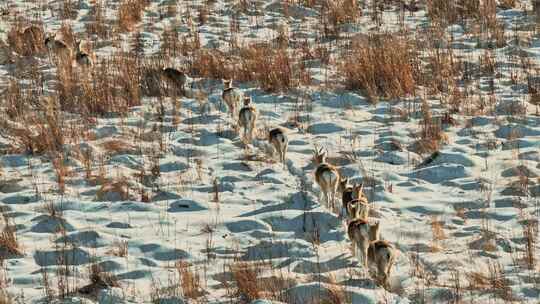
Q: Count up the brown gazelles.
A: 11